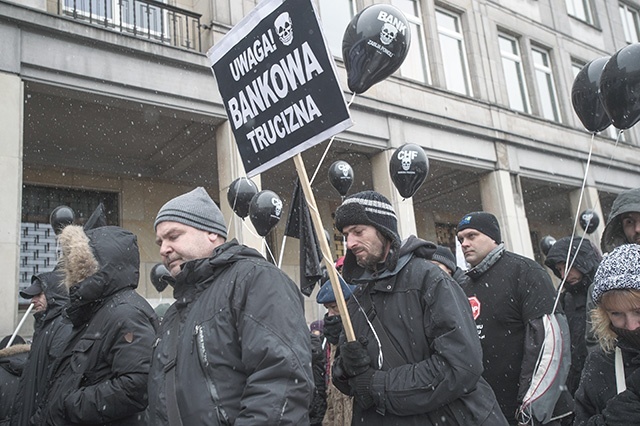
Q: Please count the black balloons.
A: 11